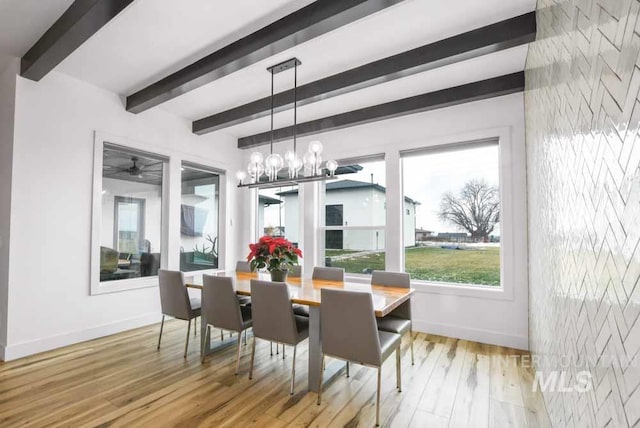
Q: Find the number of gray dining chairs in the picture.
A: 8